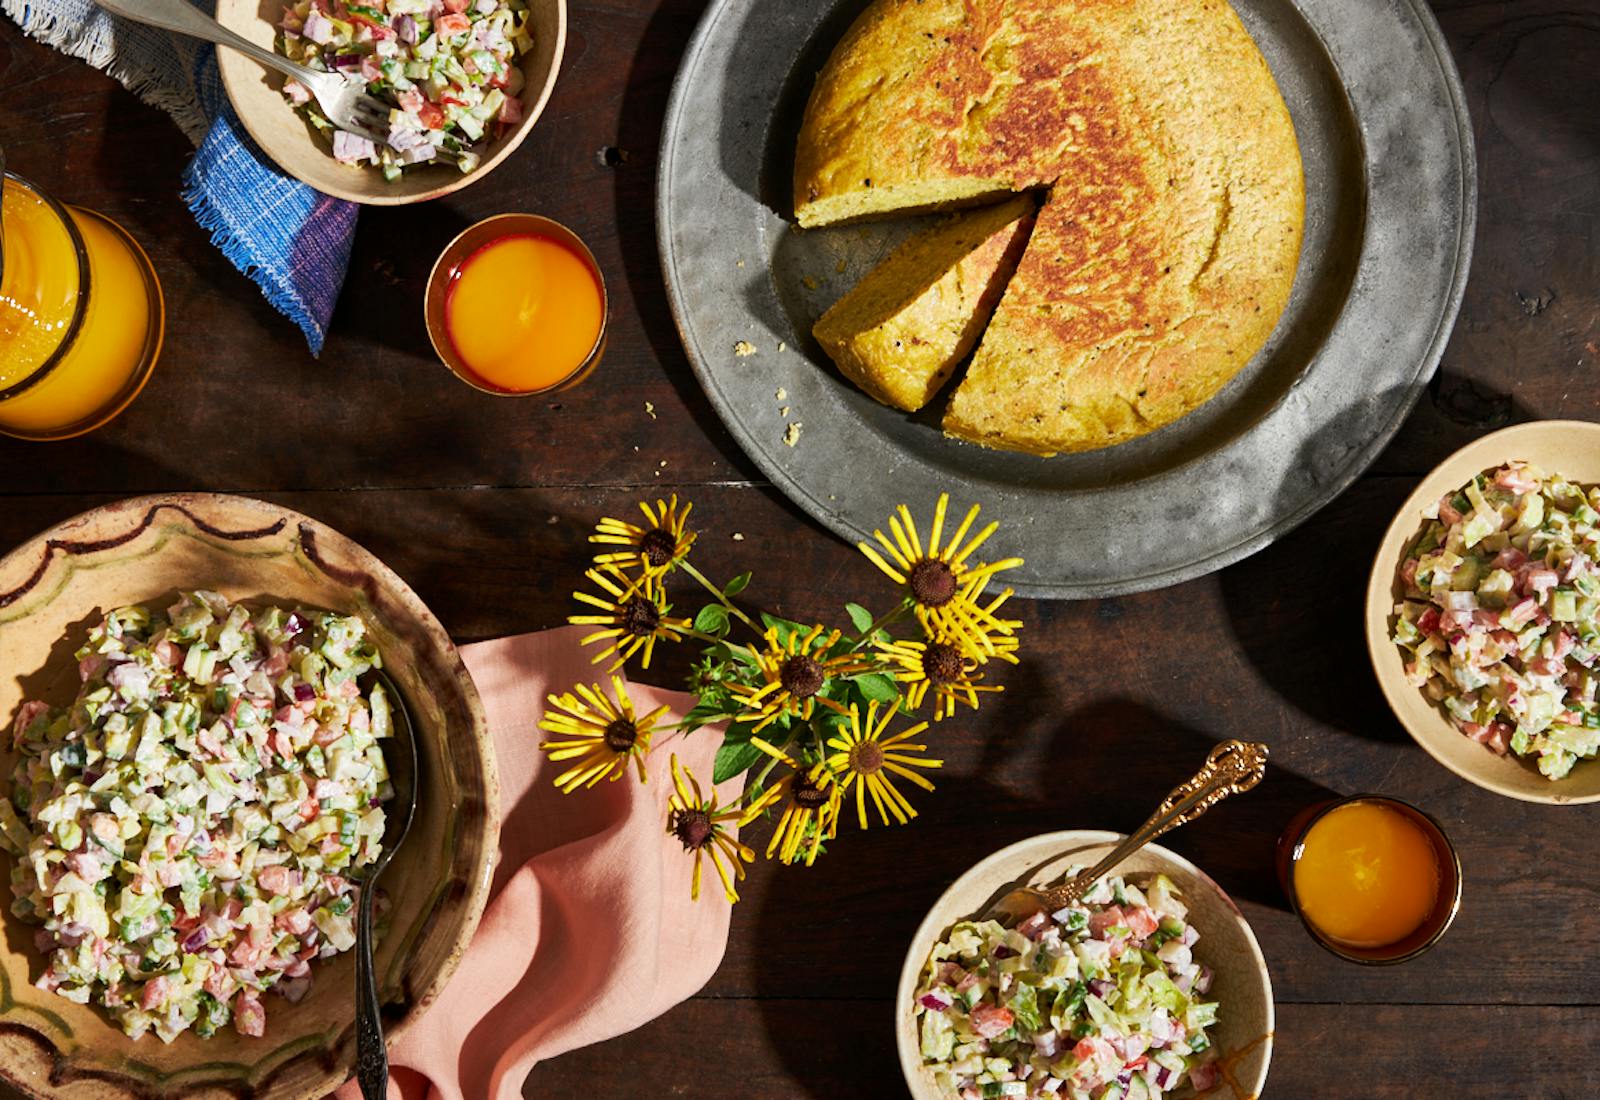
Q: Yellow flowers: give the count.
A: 9